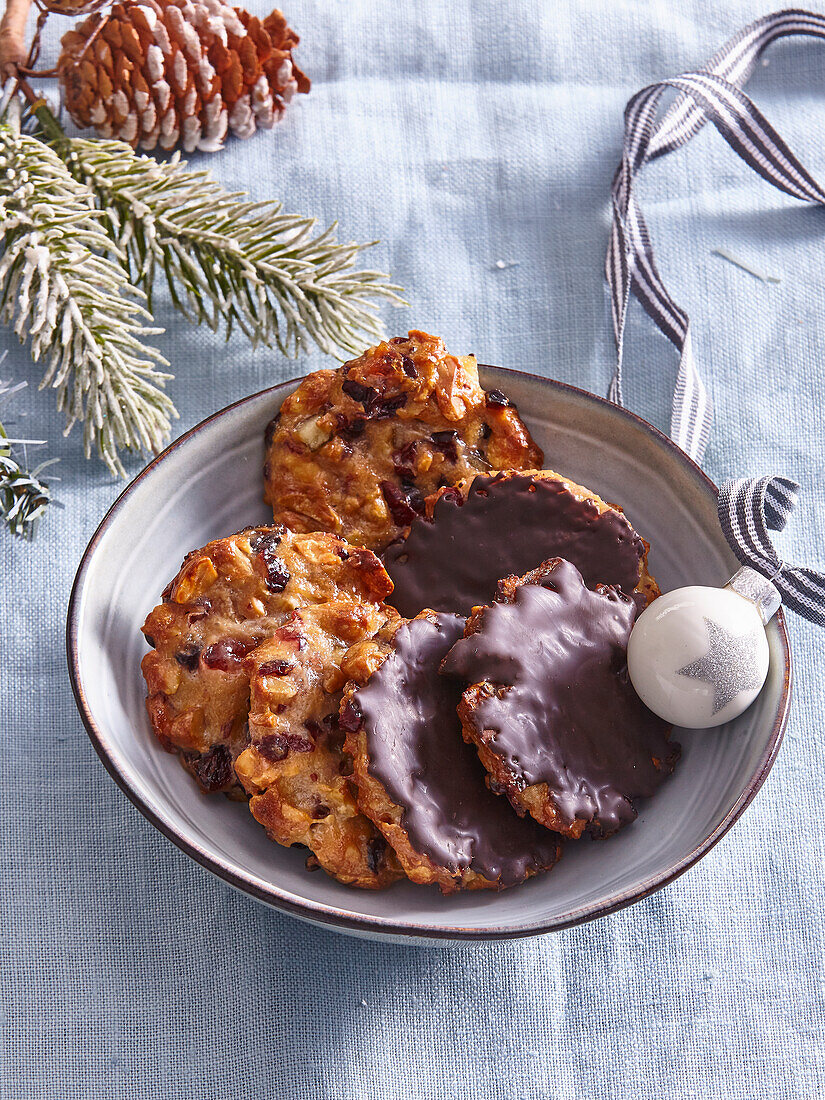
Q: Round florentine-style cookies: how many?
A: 6